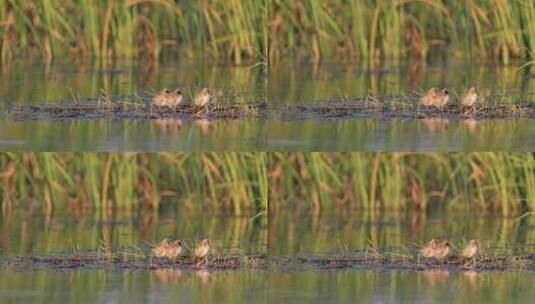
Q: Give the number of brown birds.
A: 12